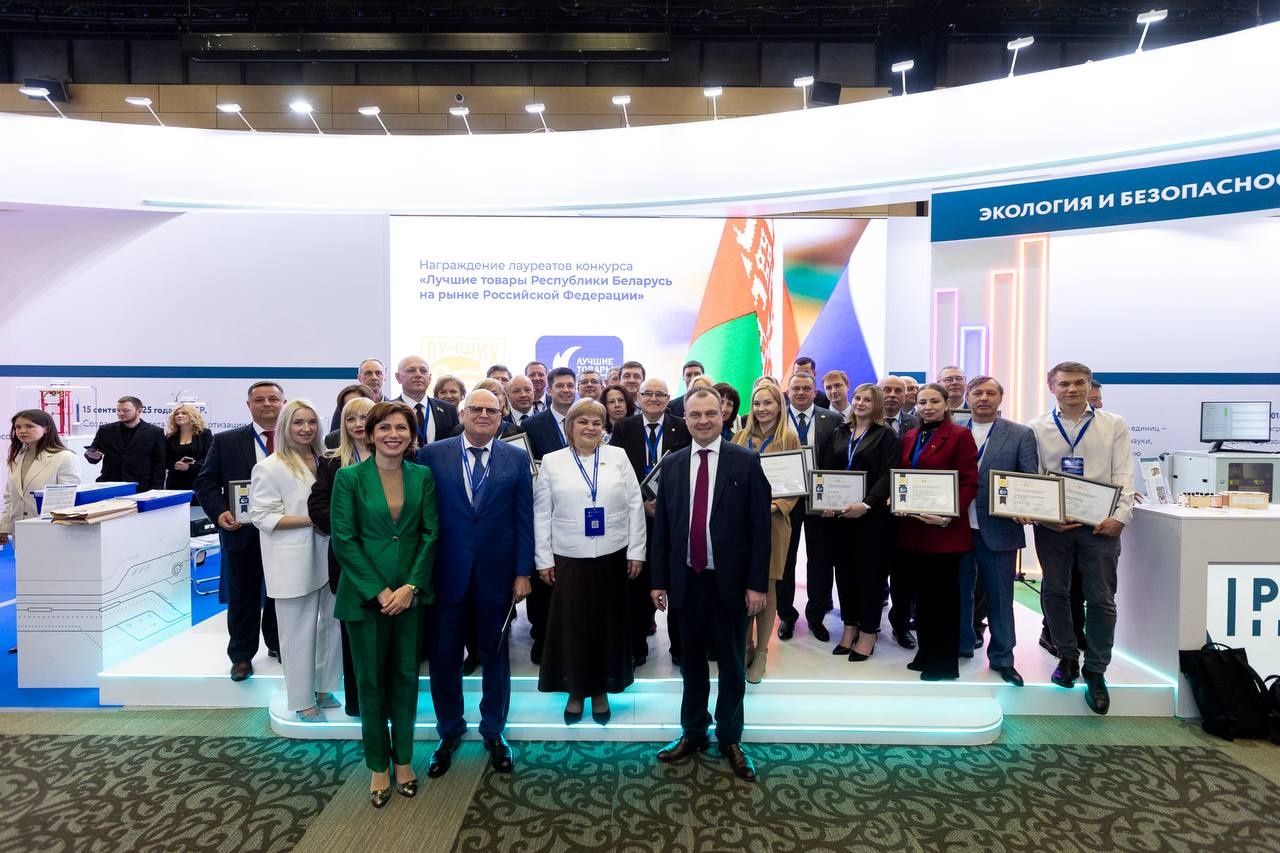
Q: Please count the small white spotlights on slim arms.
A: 13